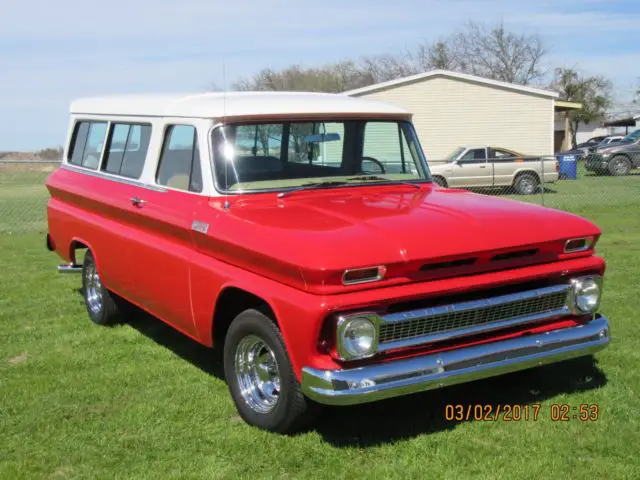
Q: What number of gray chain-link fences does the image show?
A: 1